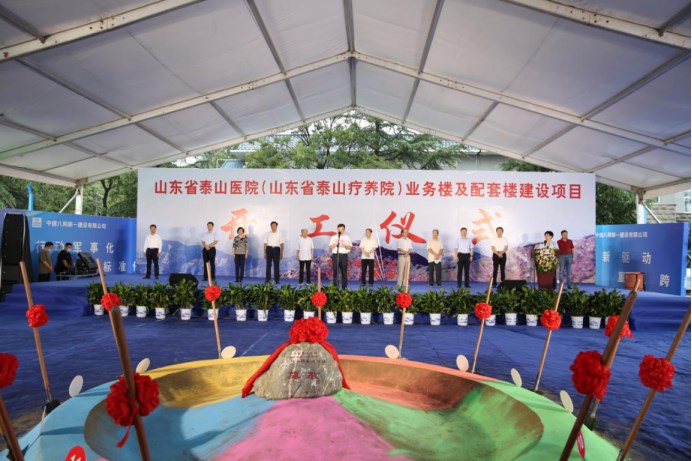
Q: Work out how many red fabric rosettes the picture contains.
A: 13